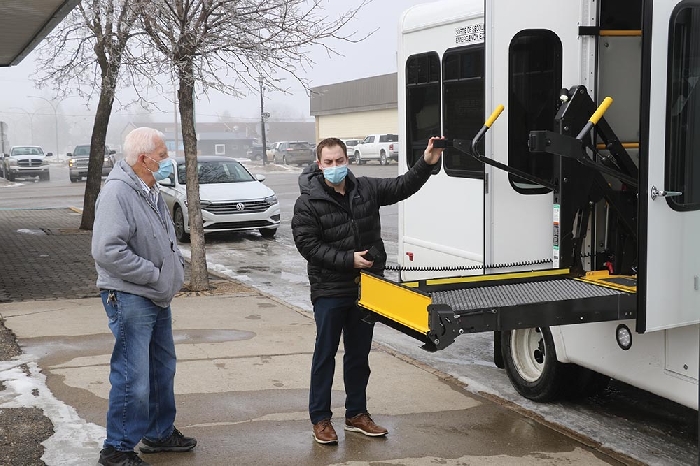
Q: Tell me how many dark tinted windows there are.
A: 4